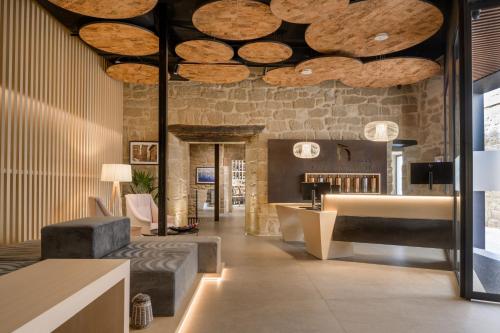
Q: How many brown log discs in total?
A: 12